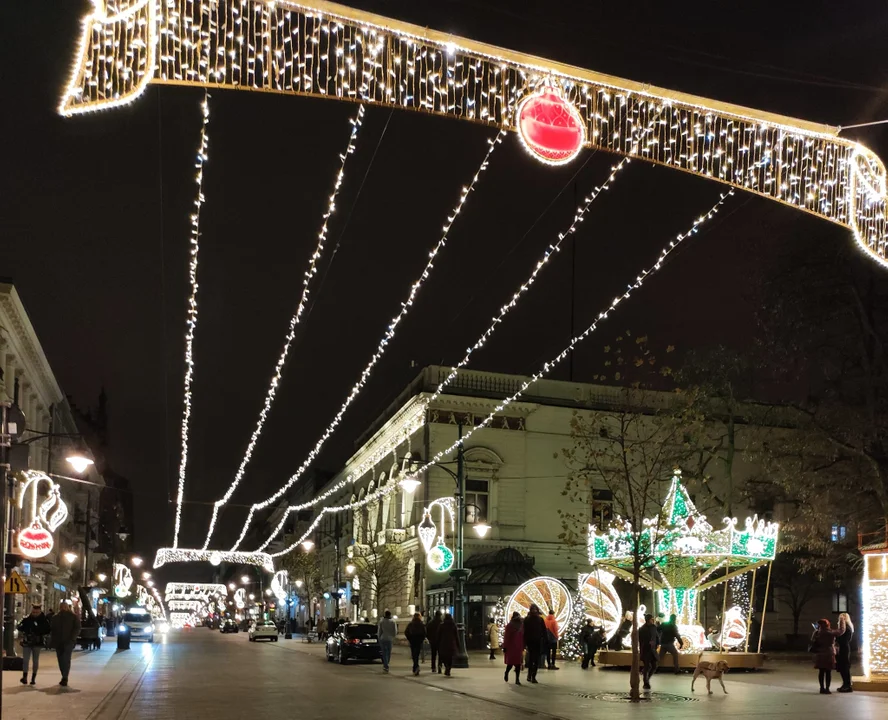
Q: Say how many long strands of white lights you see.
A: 5